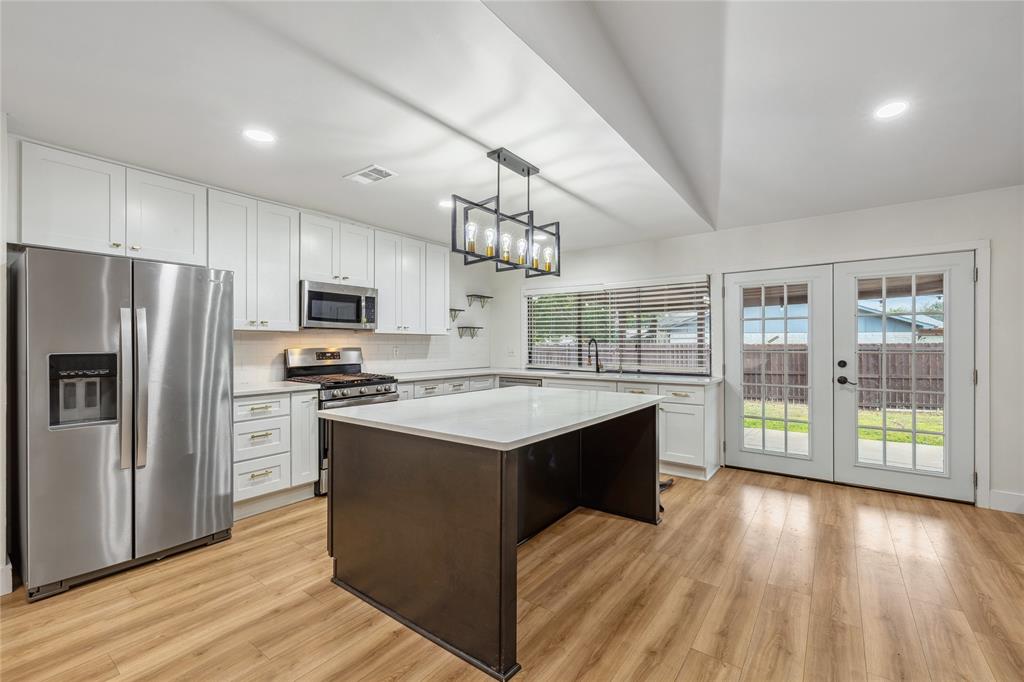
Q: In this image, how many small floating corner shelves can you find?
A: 3